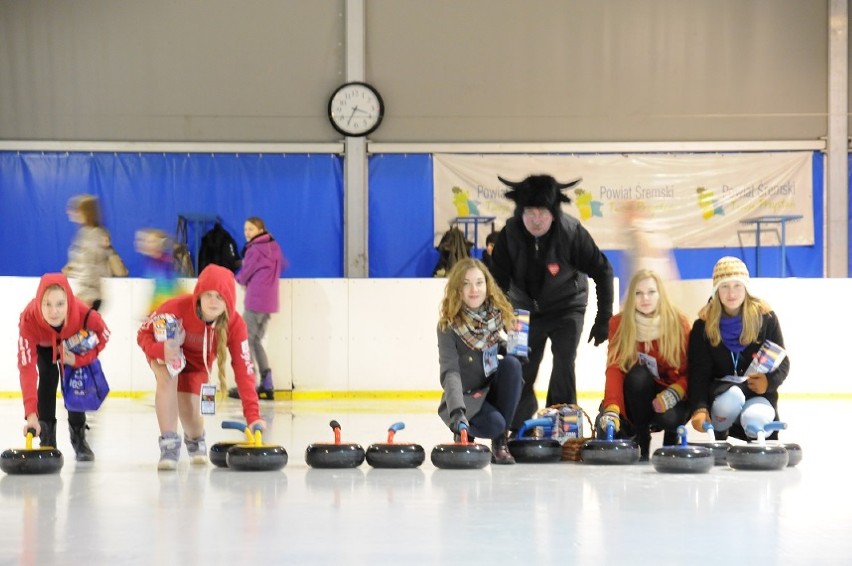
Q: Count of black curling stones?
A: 12